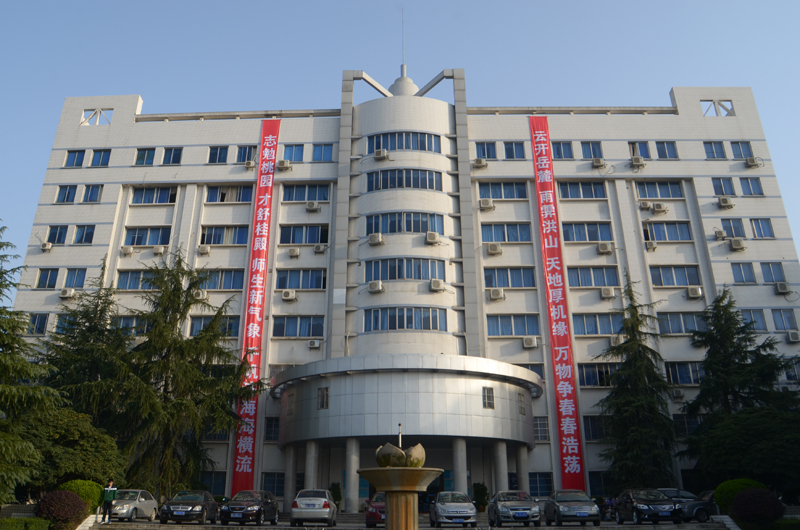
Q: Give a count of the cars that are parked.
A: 11